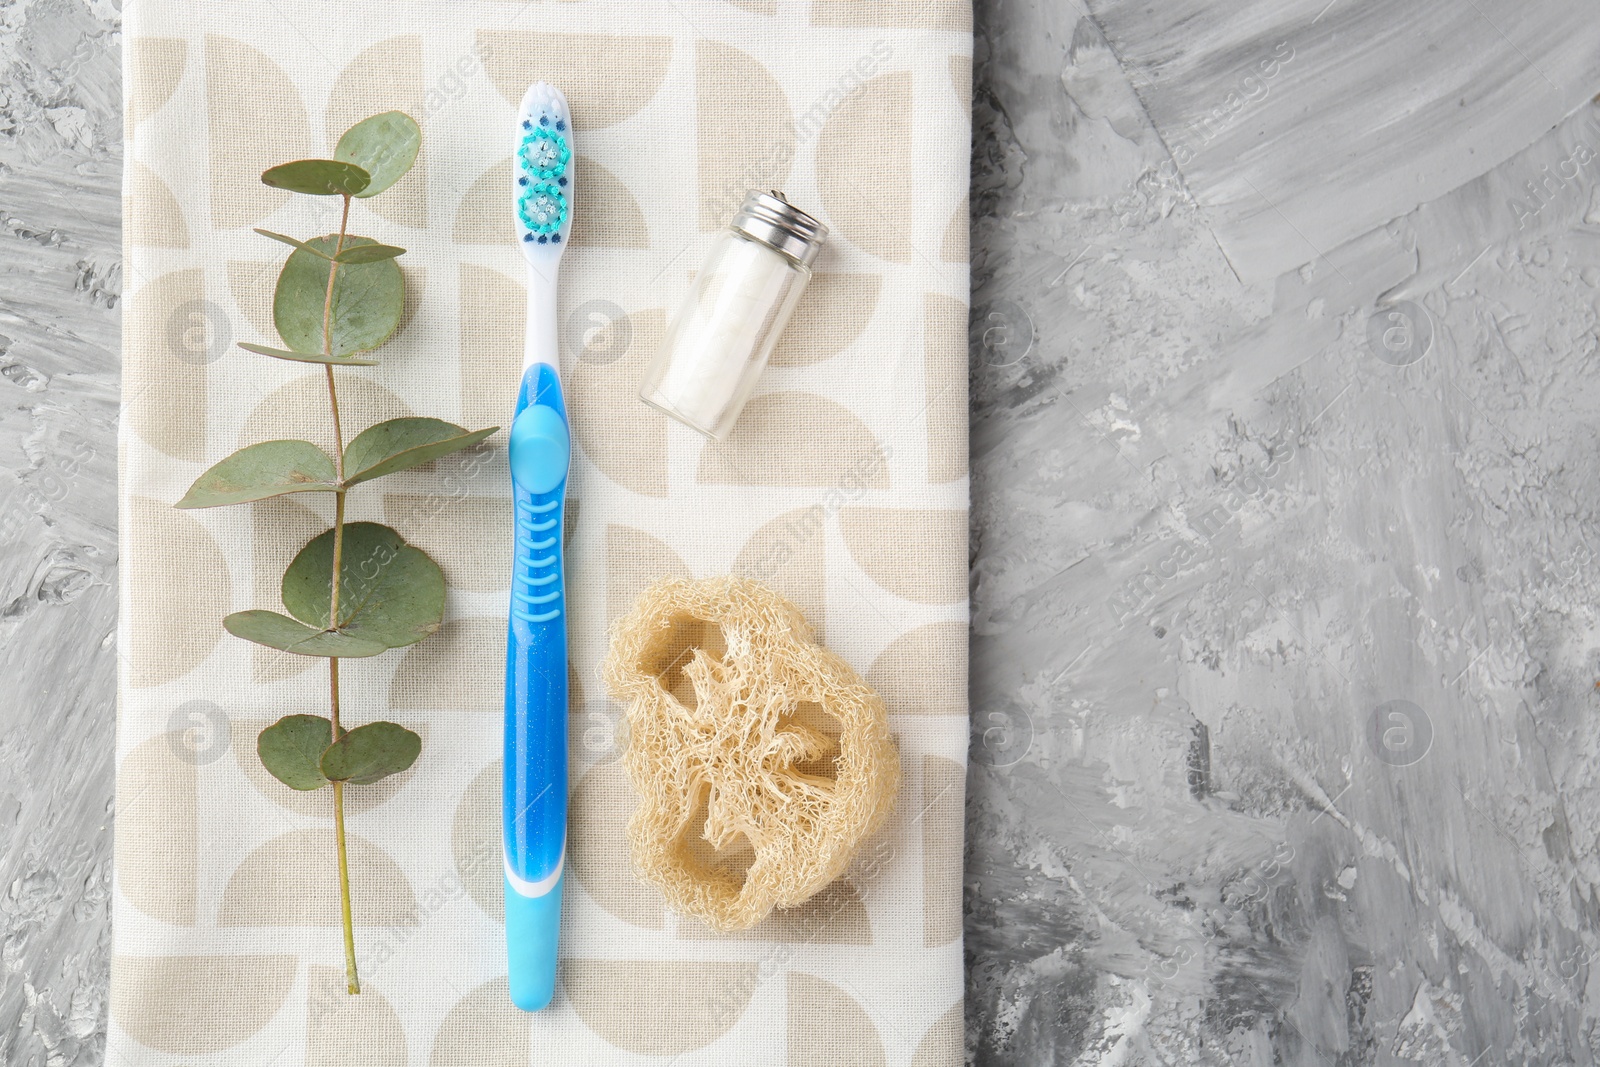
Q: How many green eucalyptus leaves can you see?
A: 12